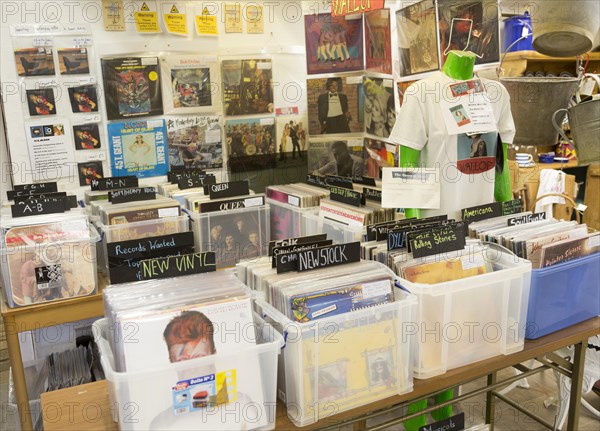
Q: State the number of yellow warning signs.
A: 3